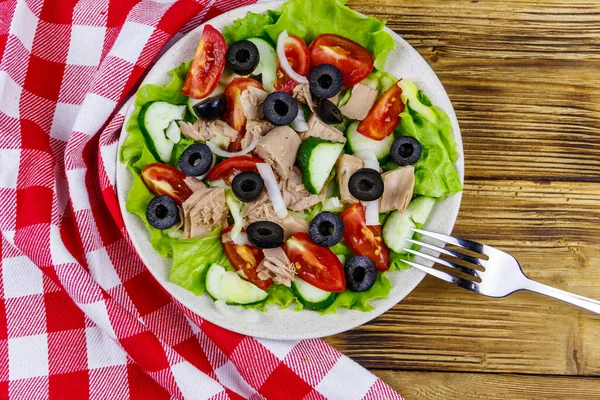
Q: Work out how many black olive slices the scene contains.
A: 13